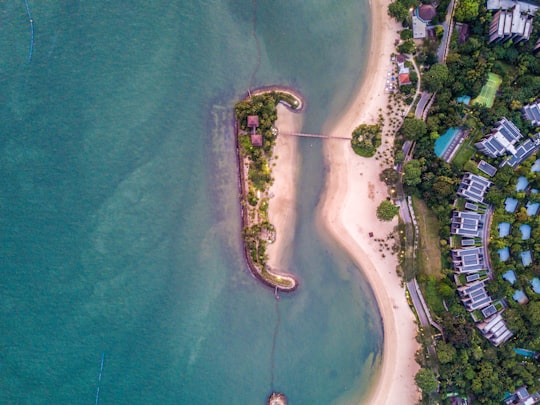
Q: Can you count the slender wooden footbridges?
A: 1